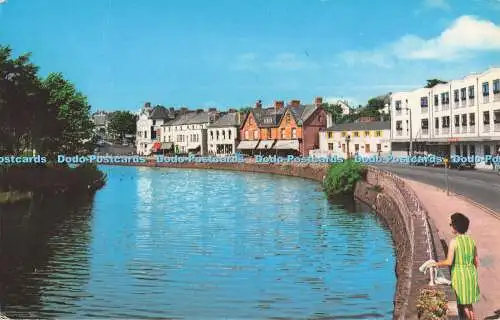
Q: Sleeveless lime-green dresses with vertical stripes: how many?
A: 1